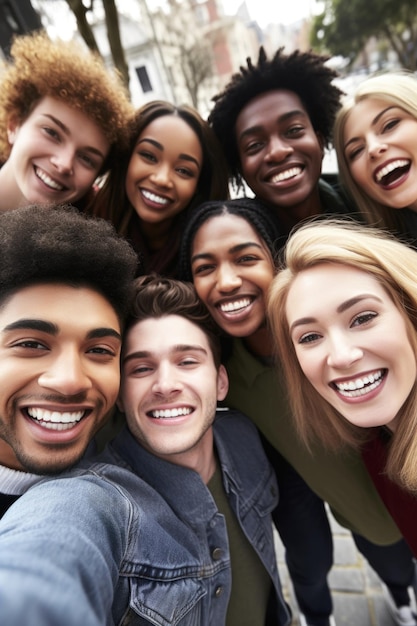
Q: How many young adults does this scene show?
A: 8